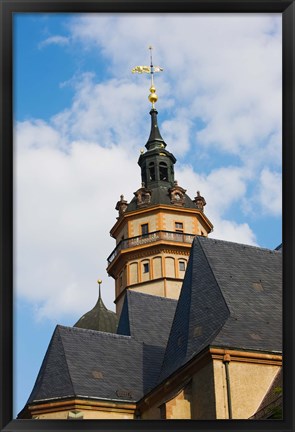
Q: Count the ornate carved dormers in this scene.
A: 4